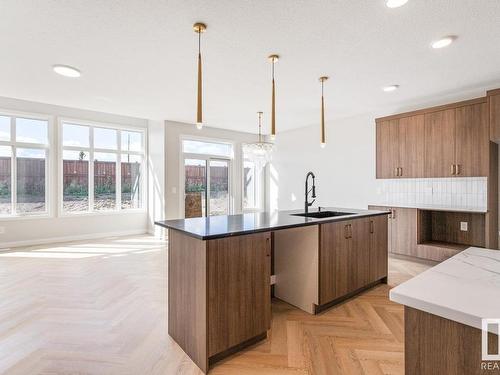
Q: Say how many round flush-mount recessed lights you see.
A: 4